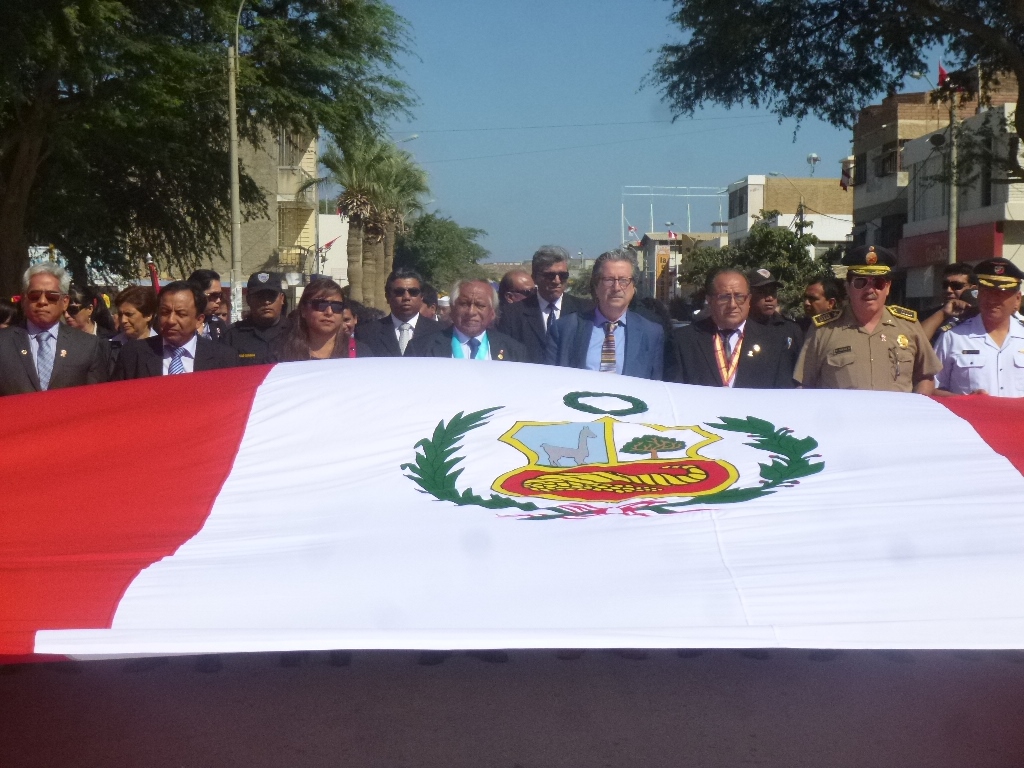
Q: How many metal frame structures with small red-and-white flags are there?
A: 1